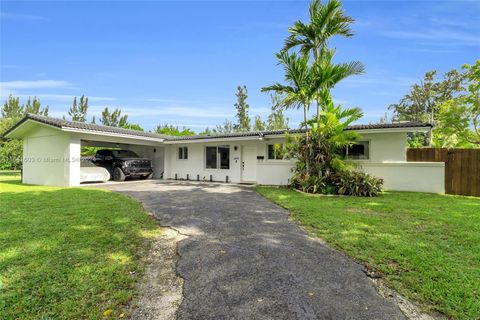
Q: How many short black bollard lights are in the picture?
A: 5